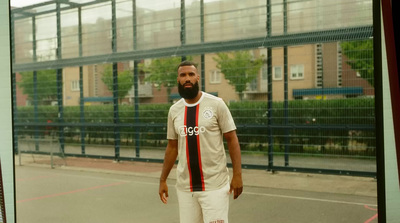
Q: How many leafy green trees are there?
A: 5